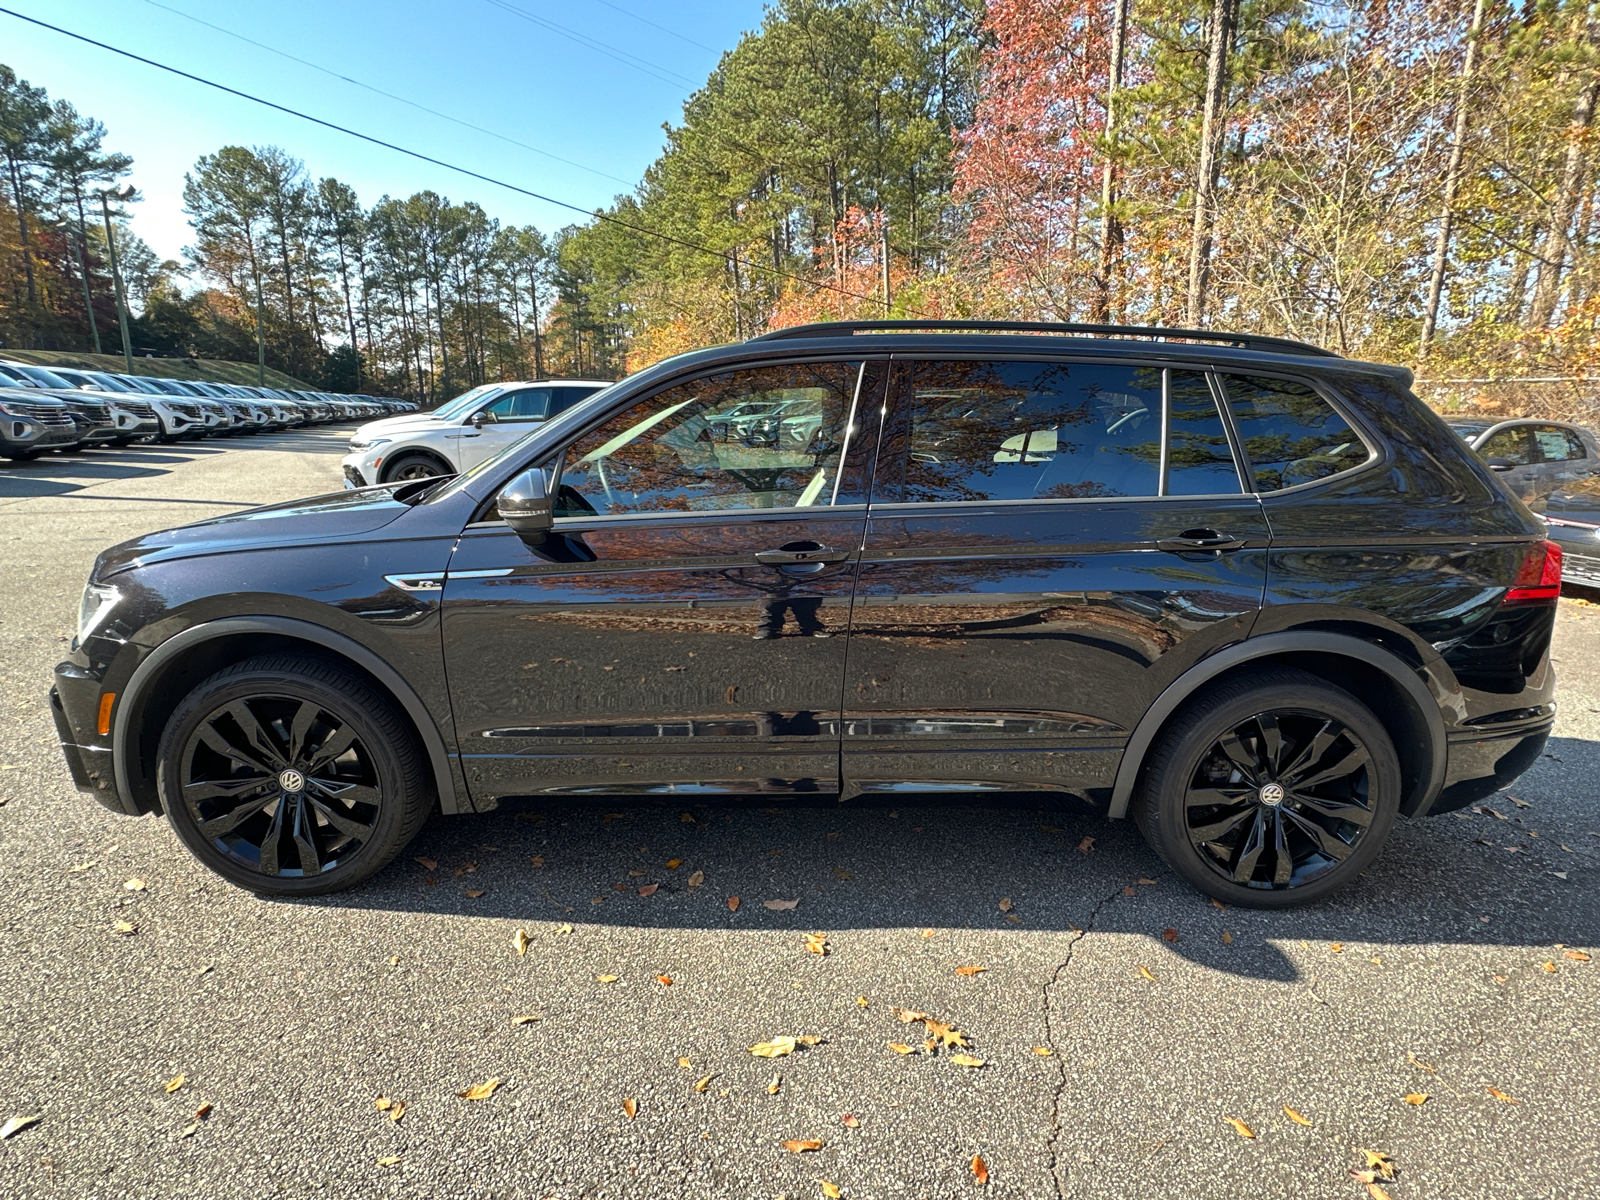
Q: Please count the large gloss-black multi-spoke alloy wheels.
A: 2